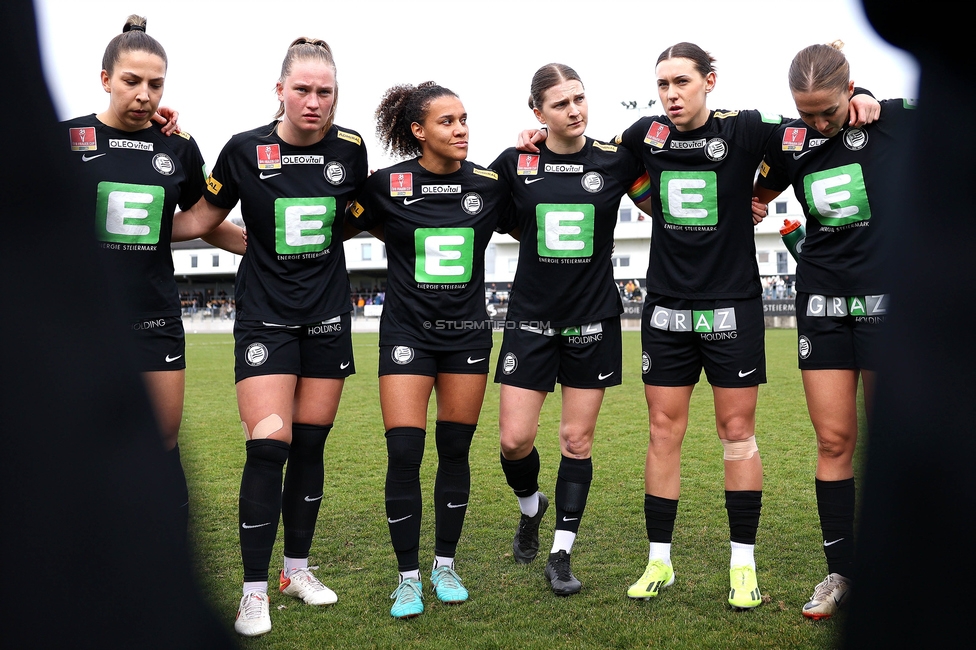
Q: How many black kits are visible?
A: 6